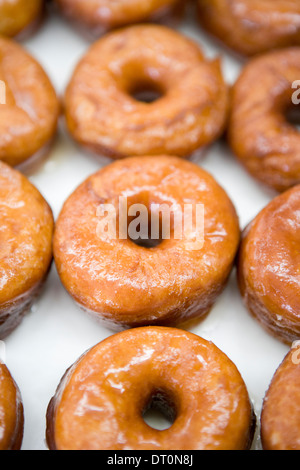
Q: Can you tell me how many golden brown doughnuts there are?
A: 12